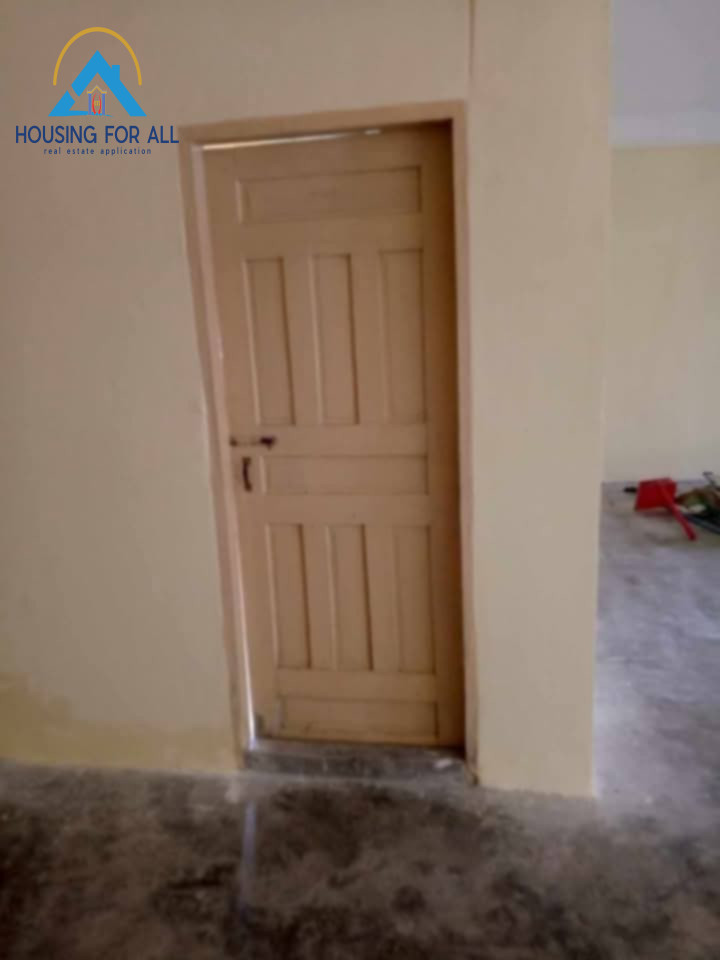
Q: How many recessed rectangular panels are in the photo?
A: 9